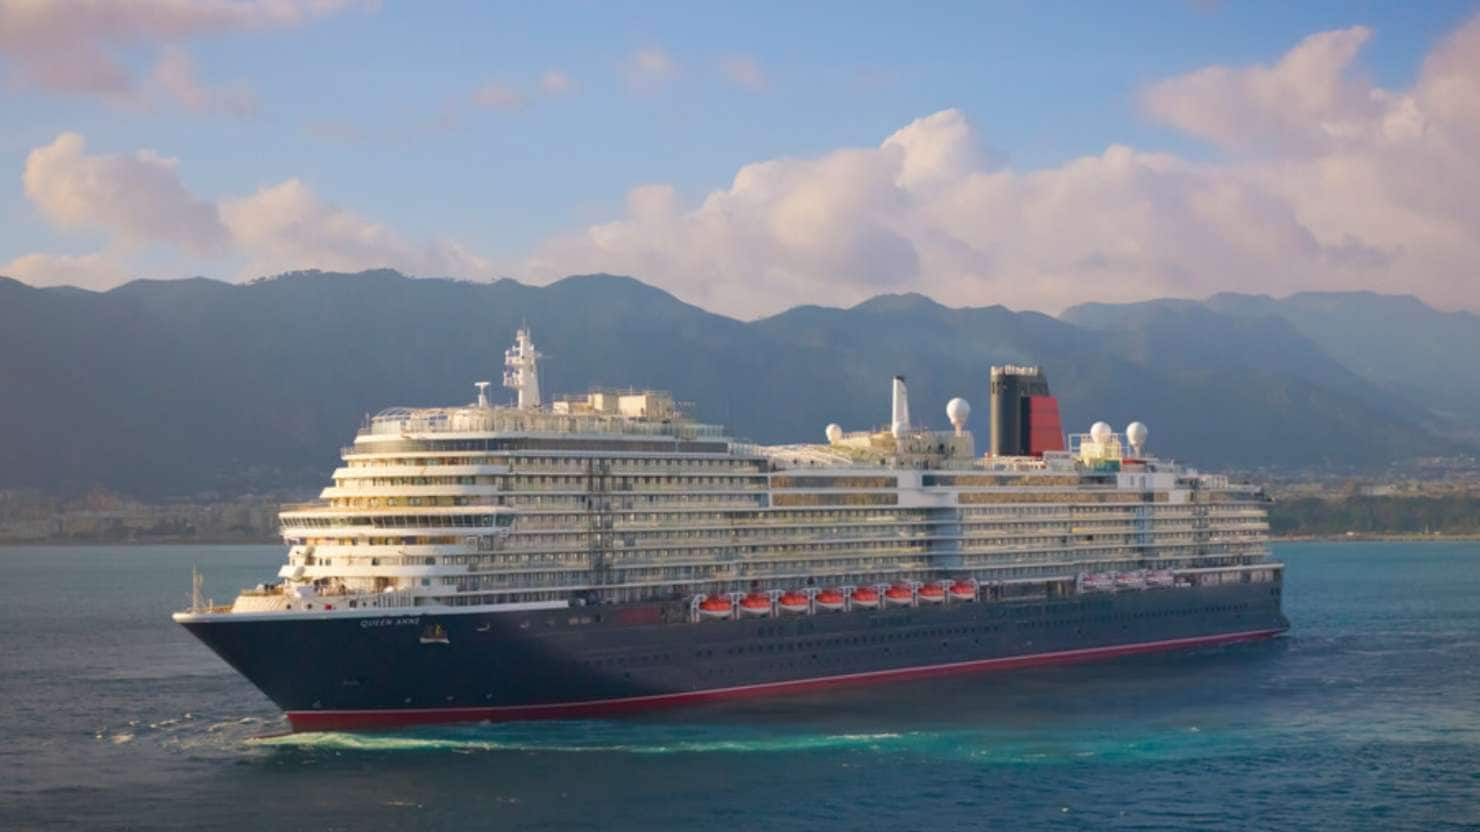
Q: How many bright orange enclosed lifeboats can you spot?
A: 8